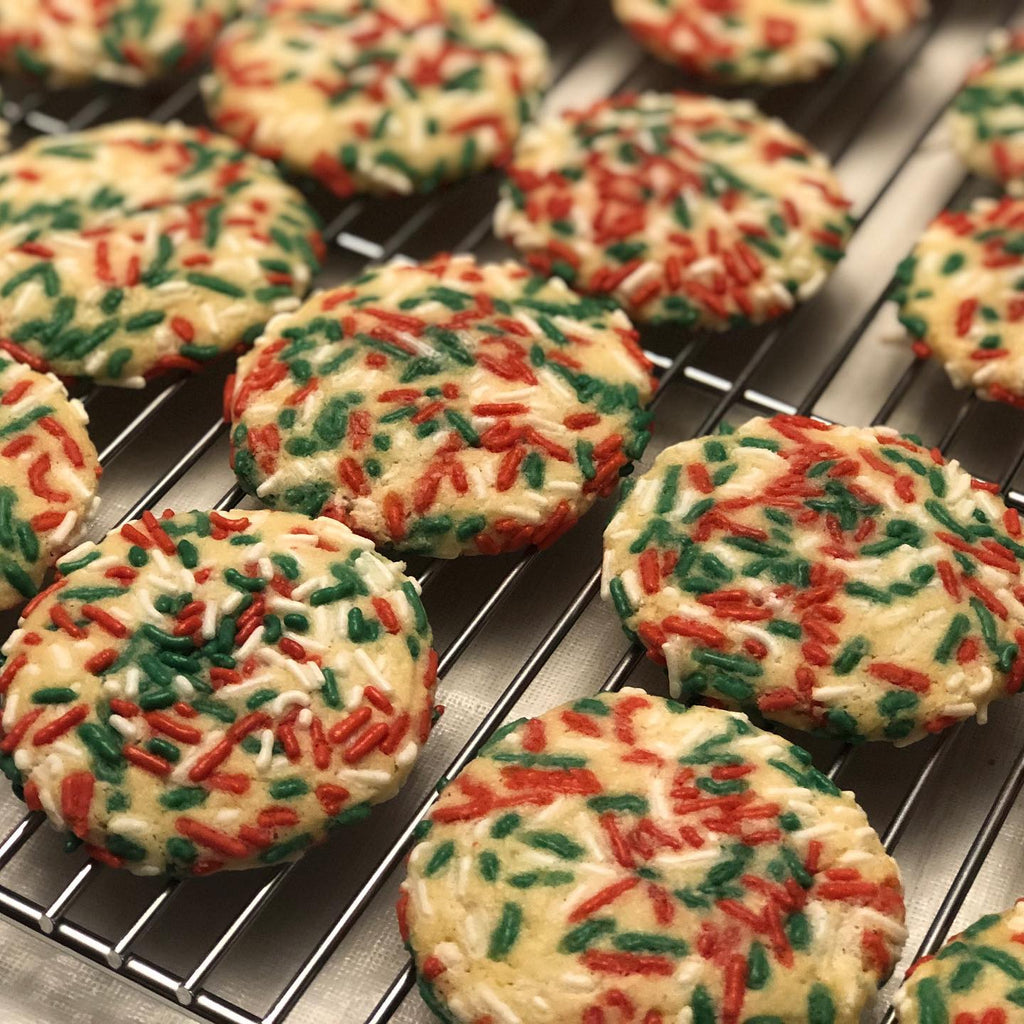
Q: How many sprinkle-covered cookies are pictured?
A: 13